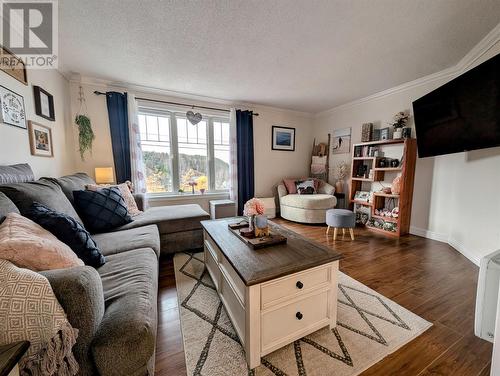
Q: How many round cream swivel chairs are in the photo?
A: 1